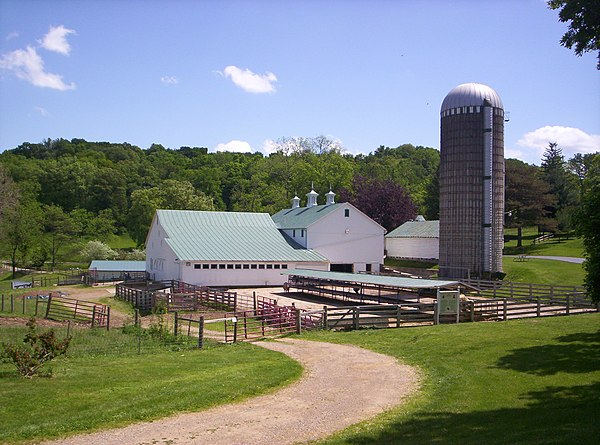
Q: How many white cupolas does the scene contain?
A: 3